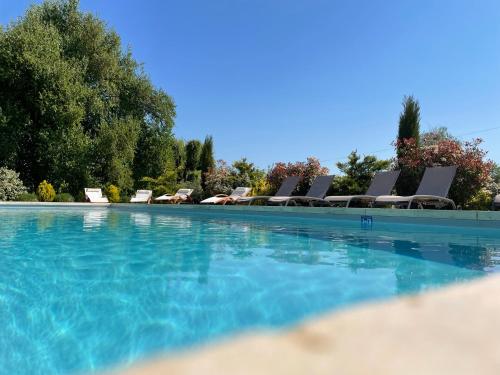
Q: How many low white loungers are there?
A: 4